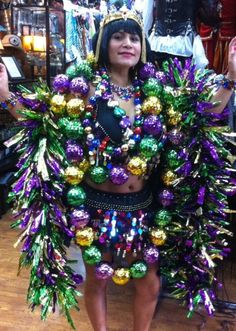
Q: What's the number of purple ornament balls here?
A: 12